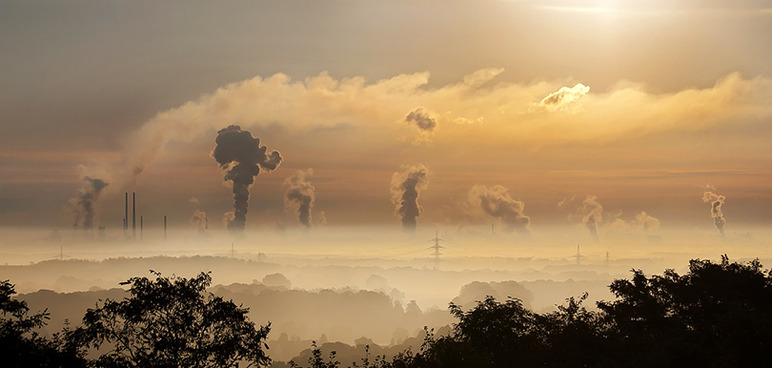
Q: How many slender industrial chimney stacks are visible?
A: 5